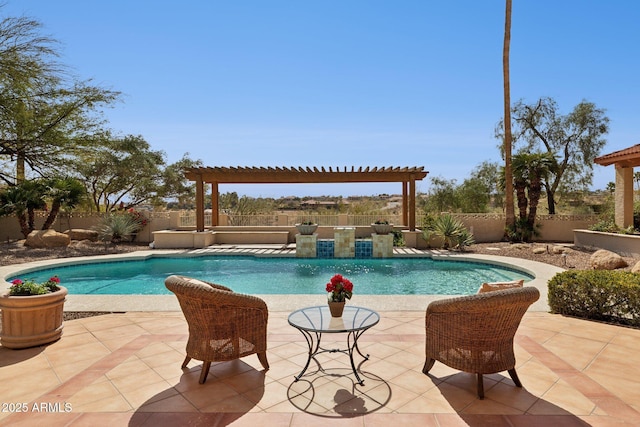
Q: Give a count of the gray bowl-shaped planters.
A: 2